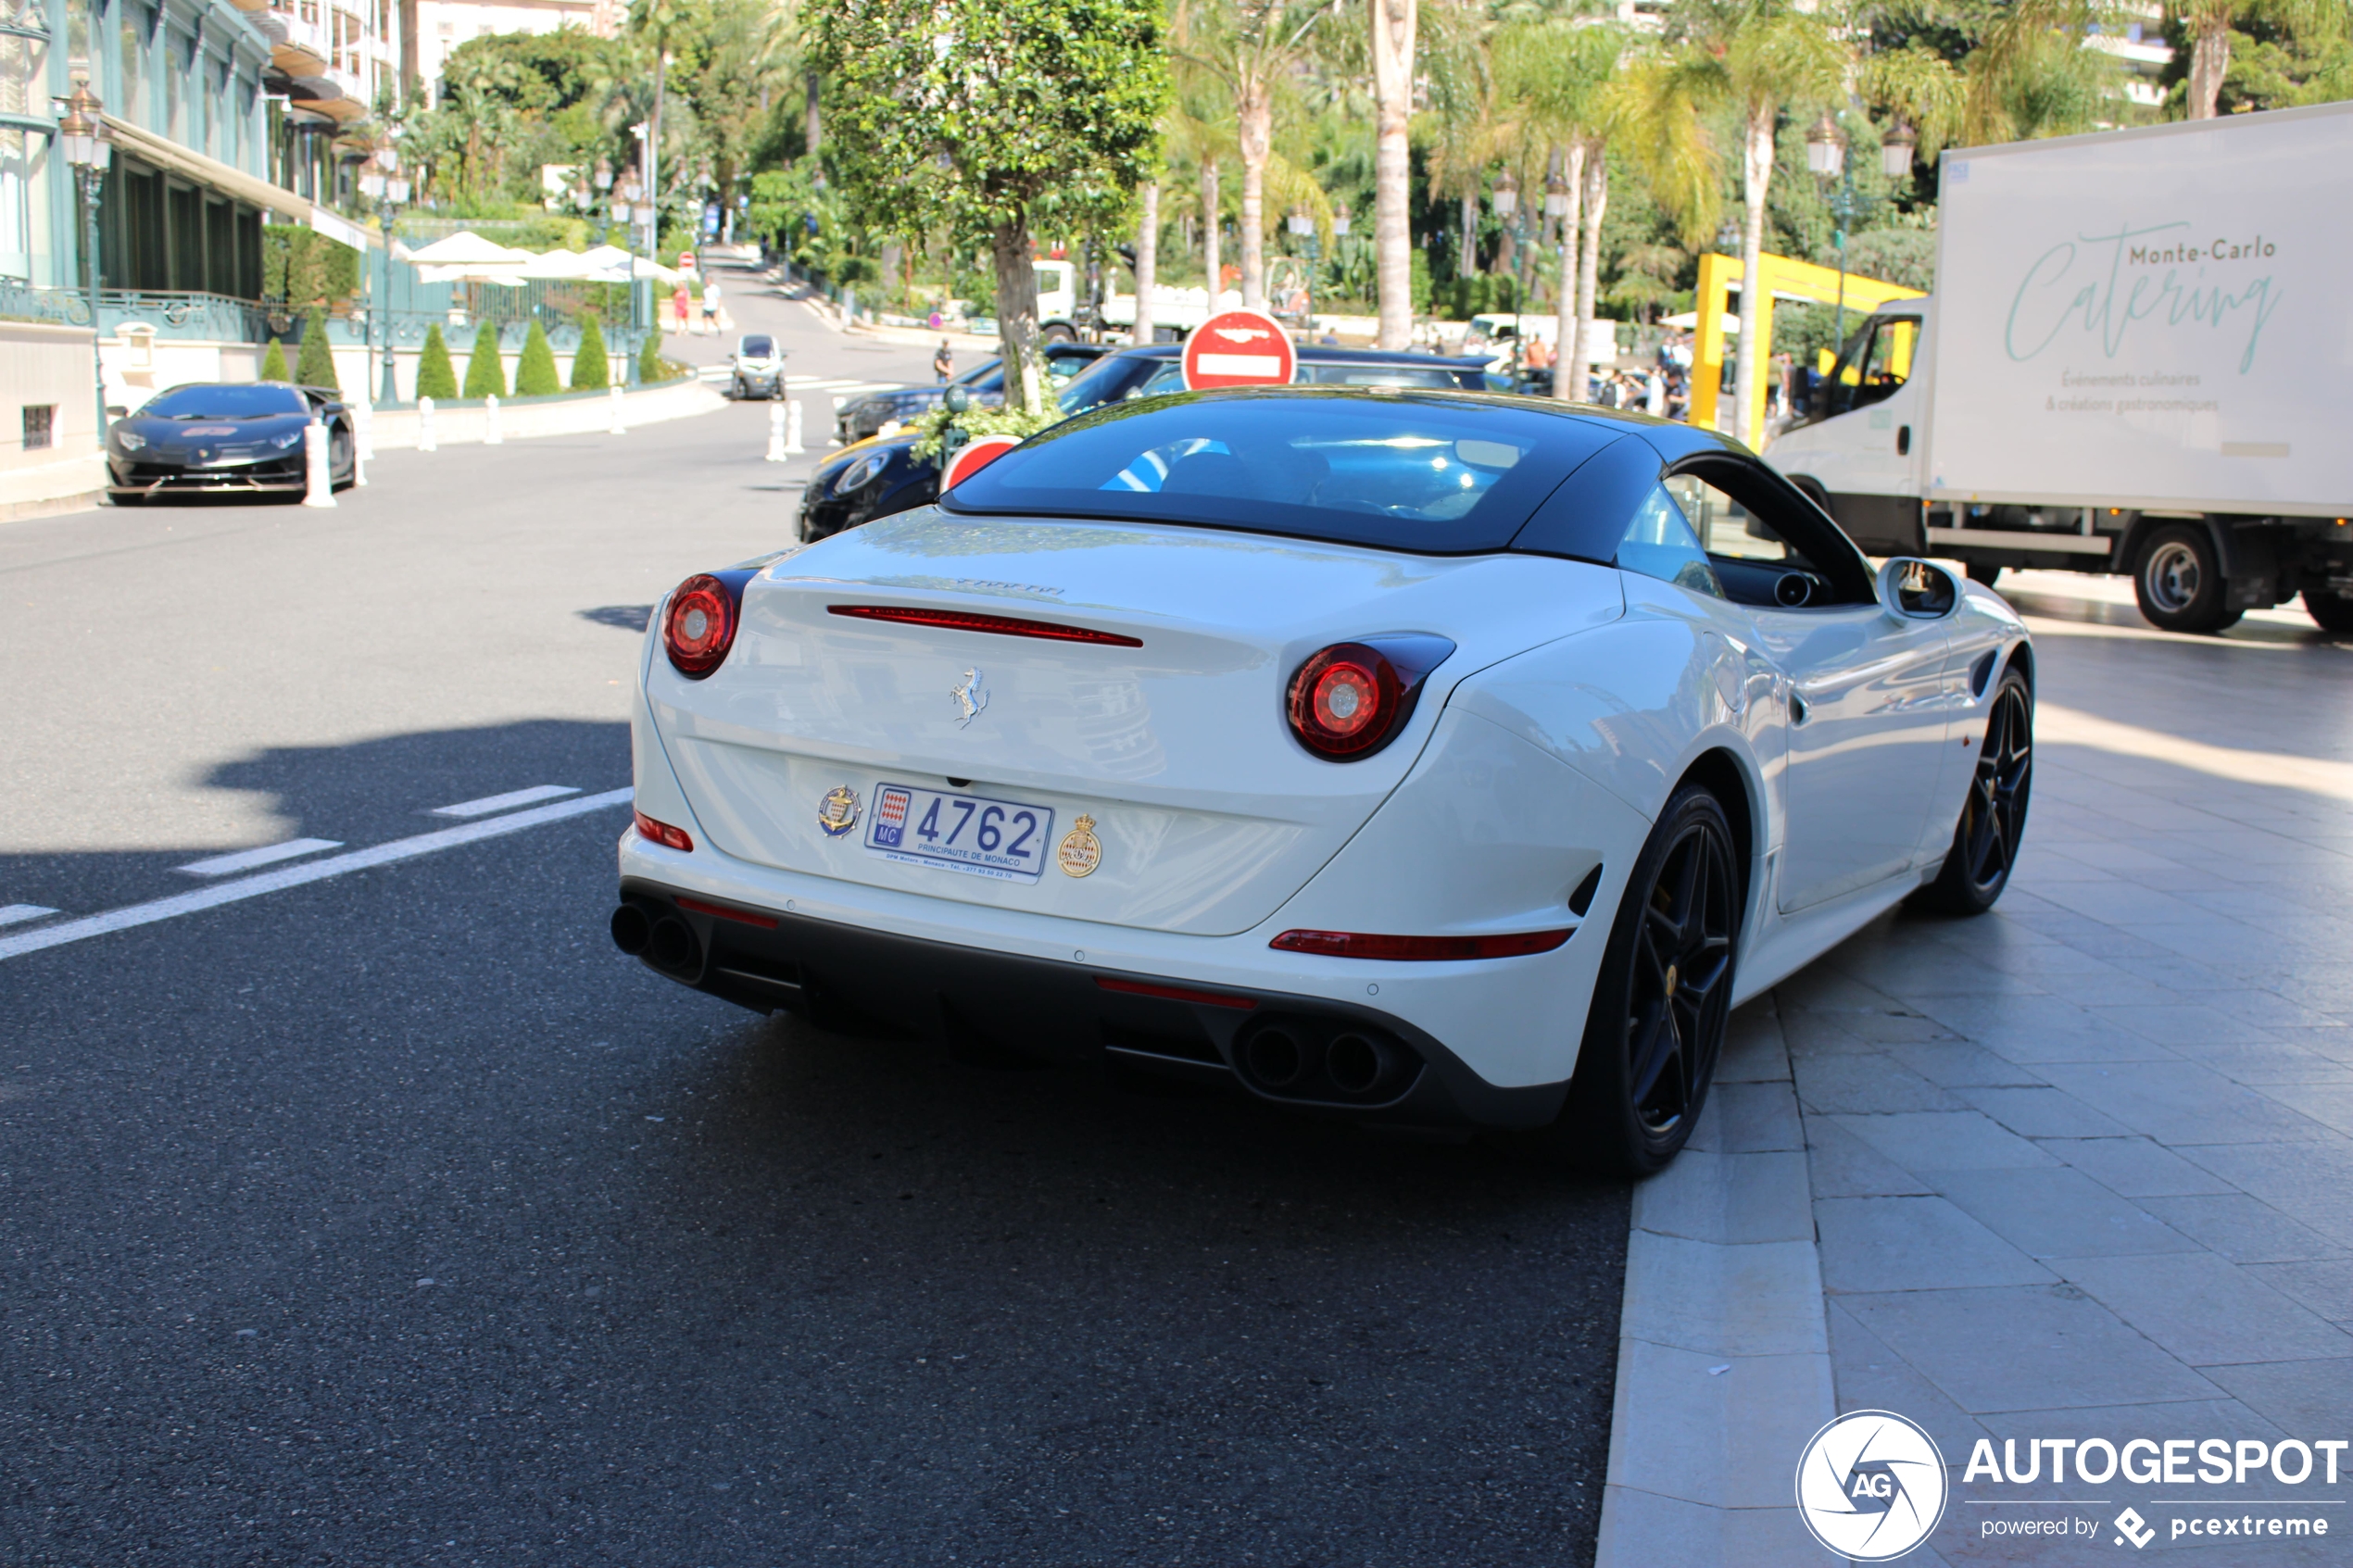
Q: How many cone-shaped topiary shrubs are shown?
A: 7